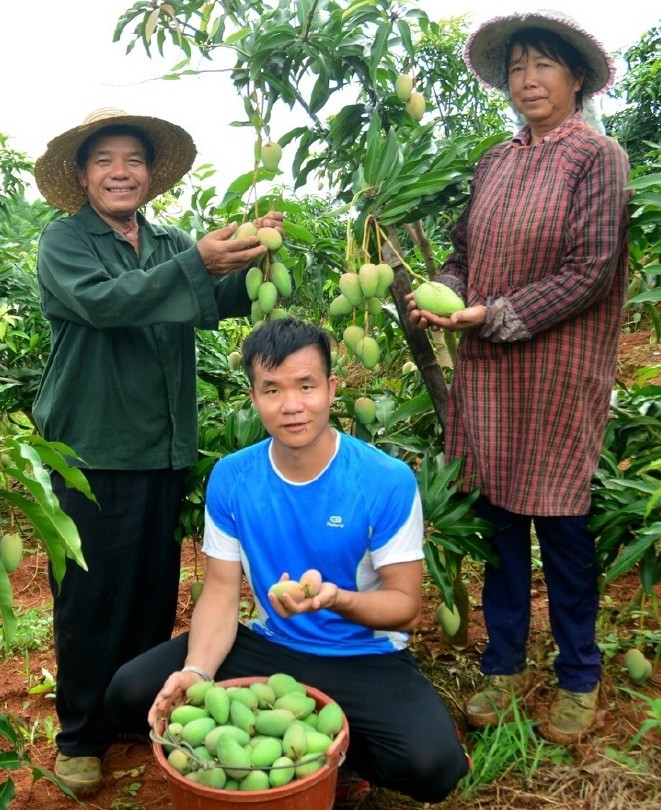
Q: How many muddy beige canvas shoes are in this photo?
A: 3